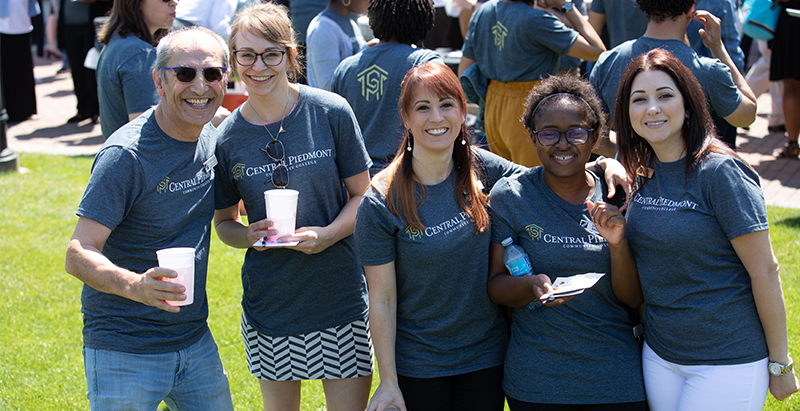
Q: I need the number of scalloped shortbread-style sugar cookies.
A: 0